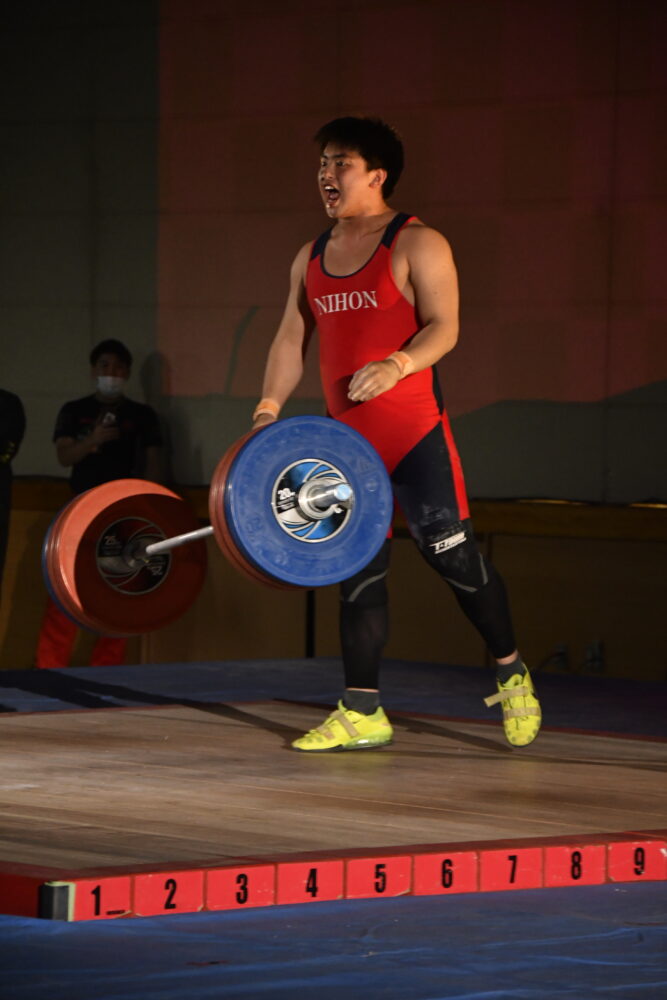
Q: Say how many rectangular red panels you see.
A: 9